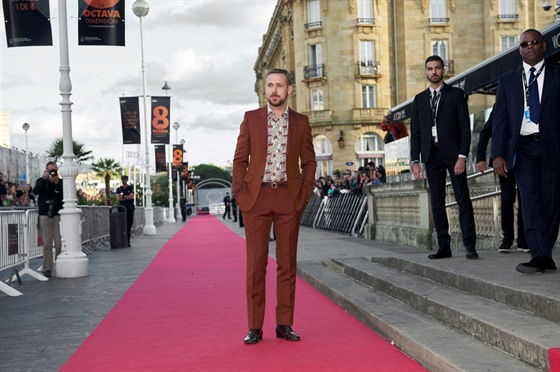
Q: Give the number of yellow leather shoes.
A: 0